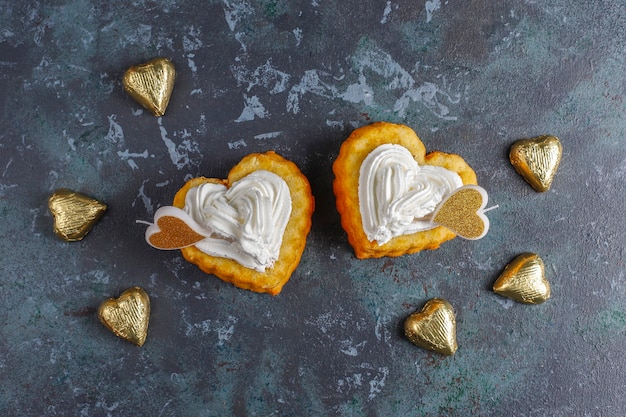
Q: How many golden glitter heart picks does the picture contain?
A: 2